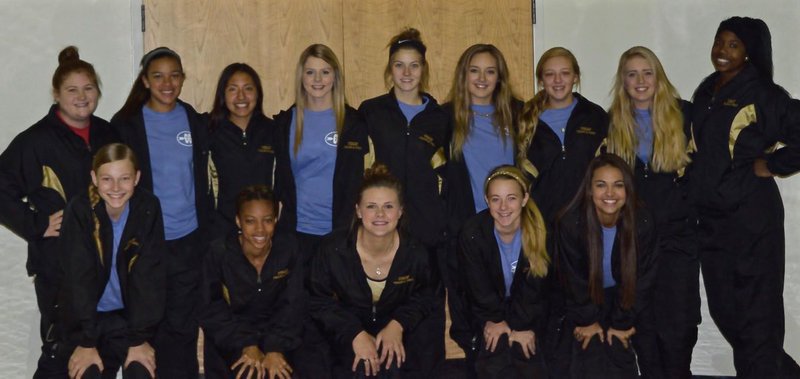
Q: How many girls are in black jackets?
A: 14